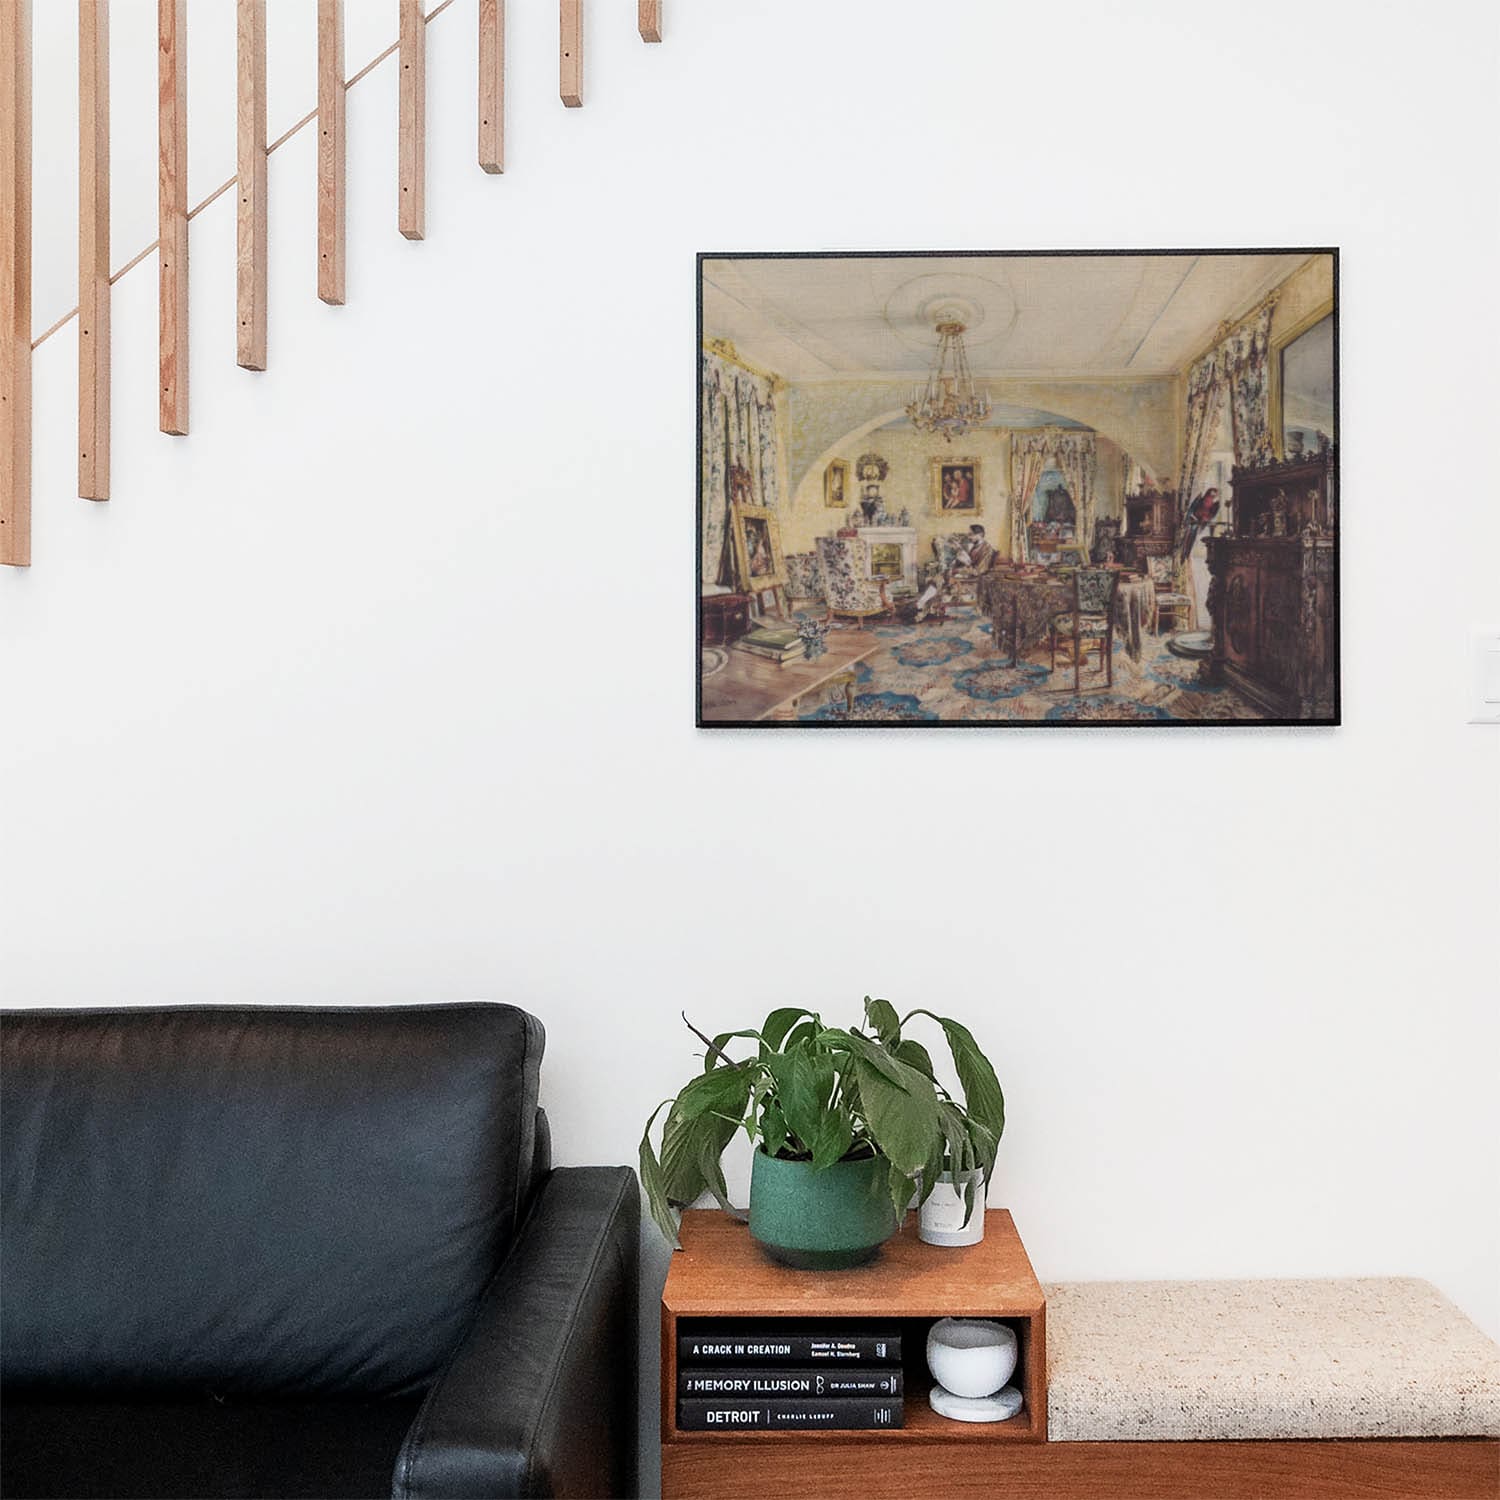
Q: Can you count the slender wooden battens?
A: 9